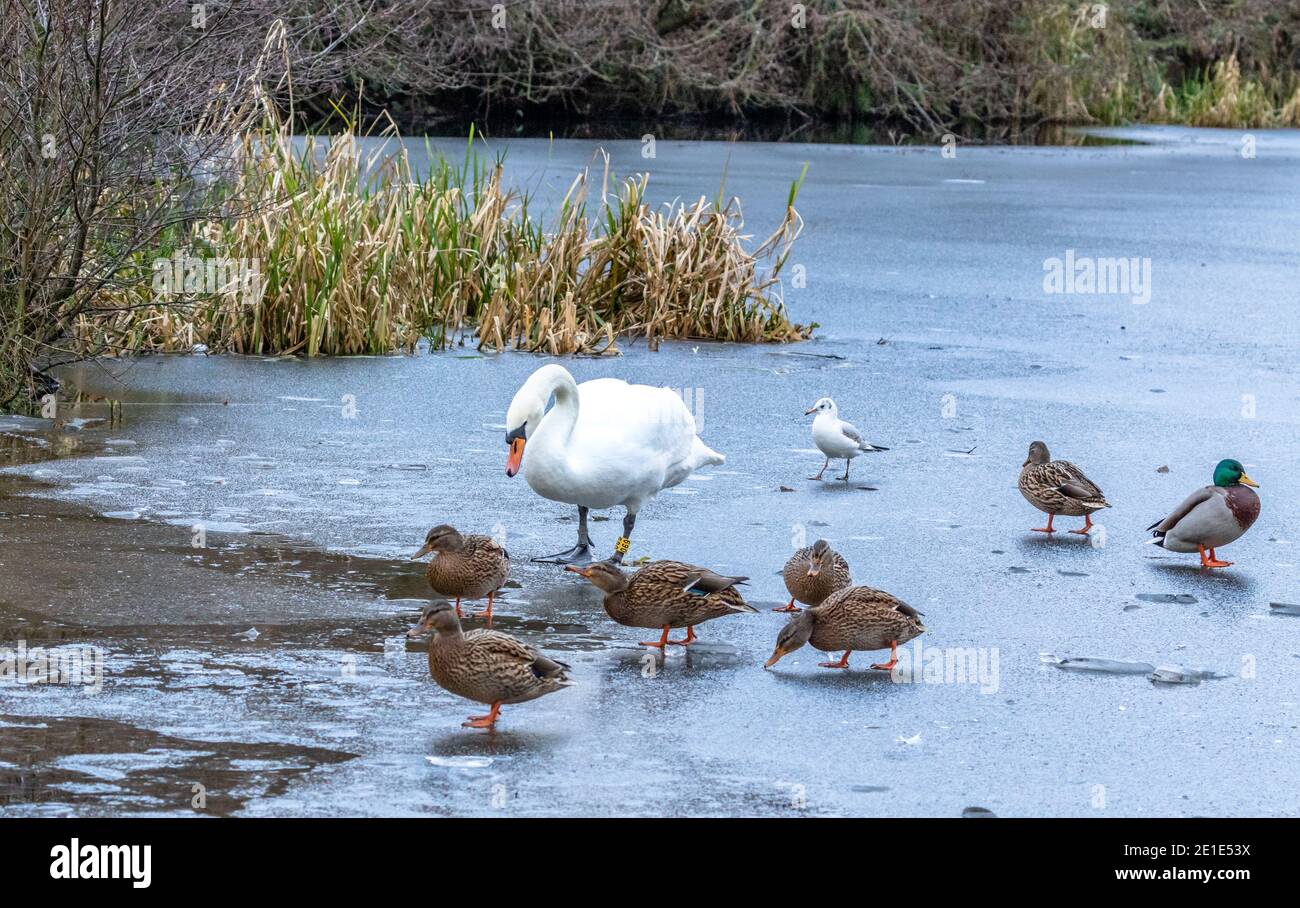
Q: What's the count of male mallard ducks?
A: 1